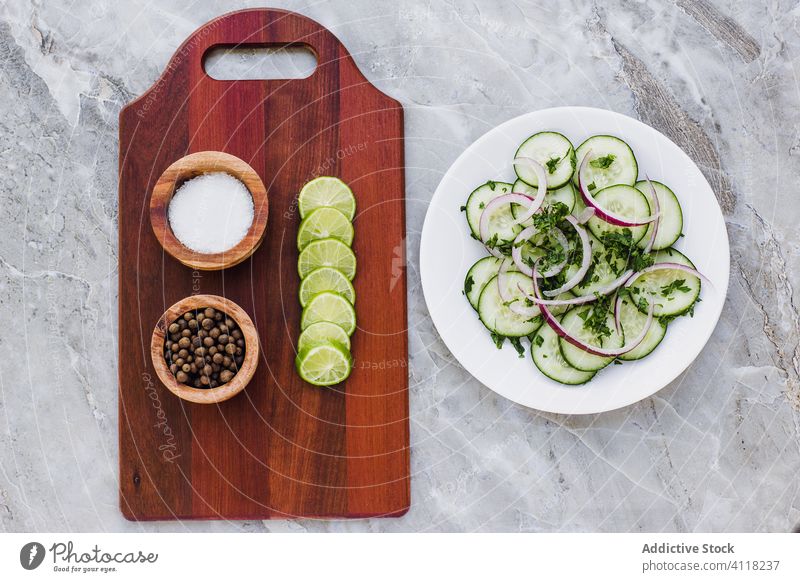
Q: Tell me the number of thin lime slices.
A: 7